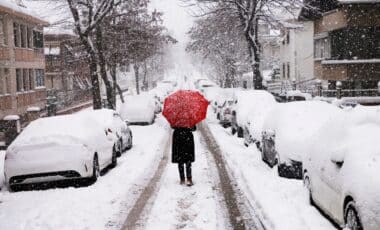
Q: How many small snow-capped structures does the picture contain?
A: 2